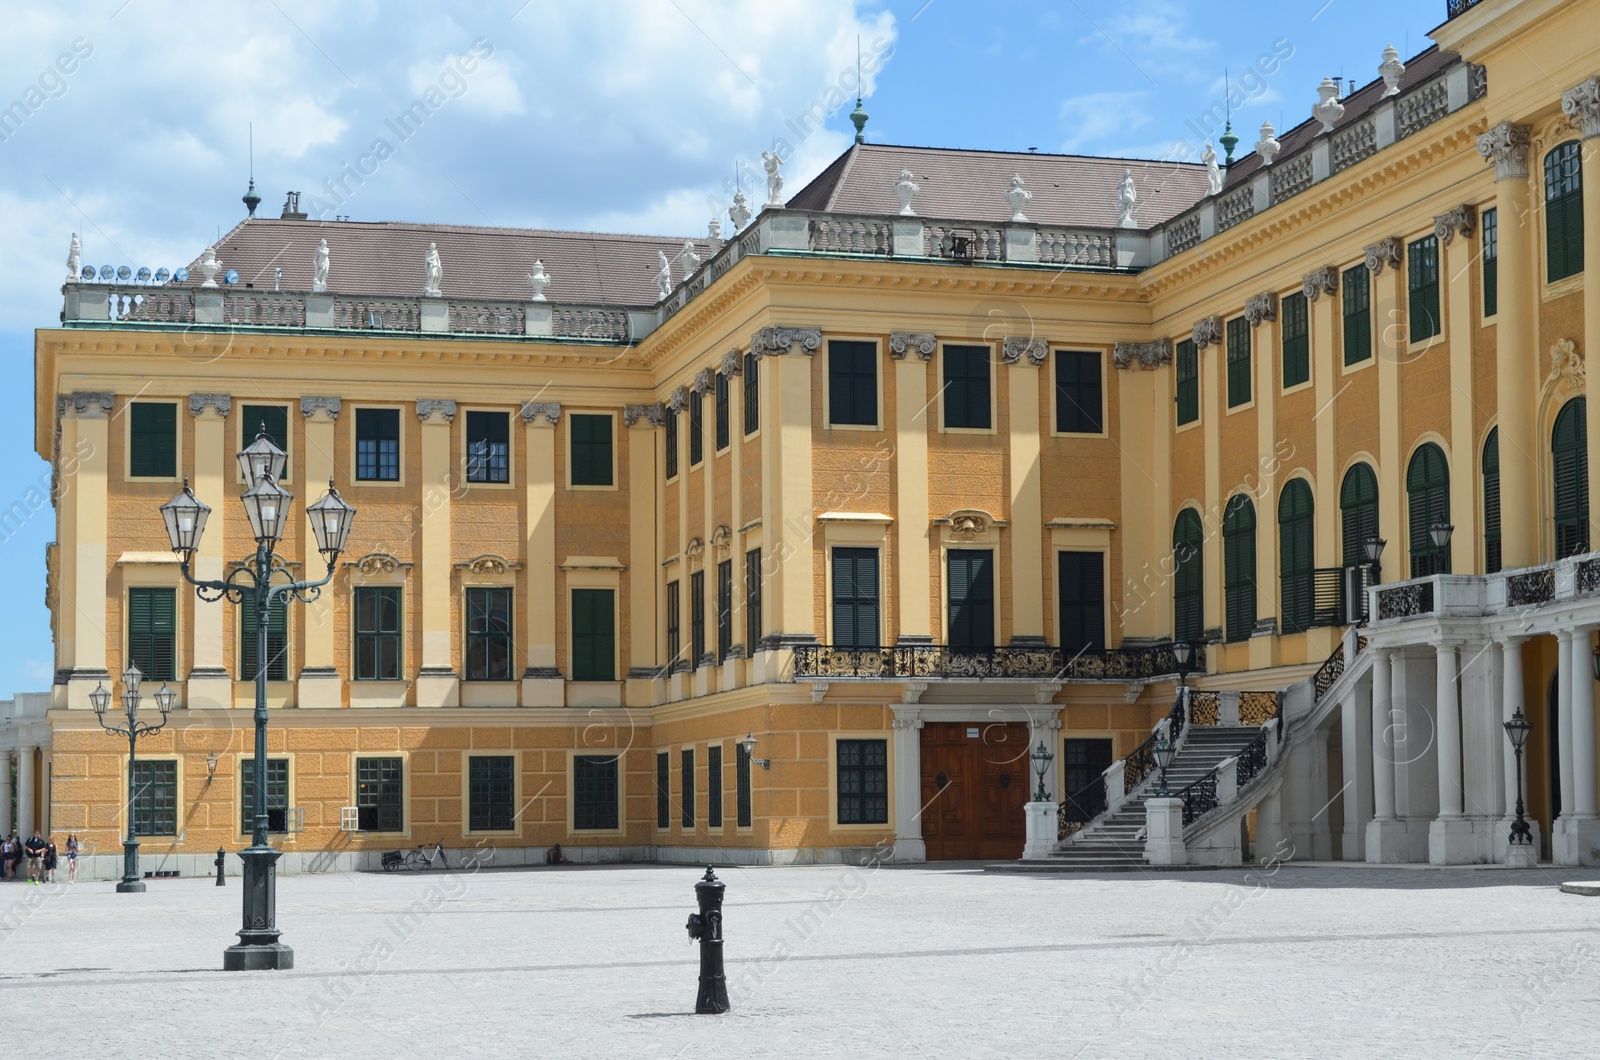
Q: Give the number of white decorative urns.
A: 10